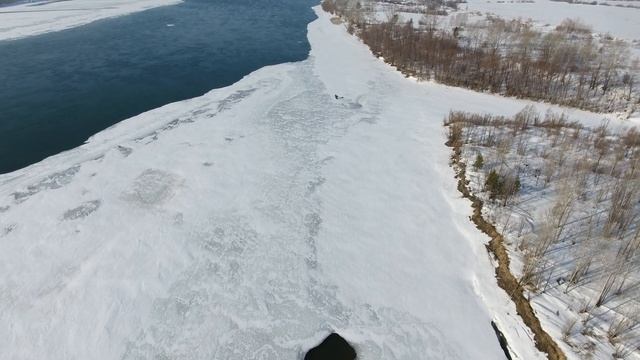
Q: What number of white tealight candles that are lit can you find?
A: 0